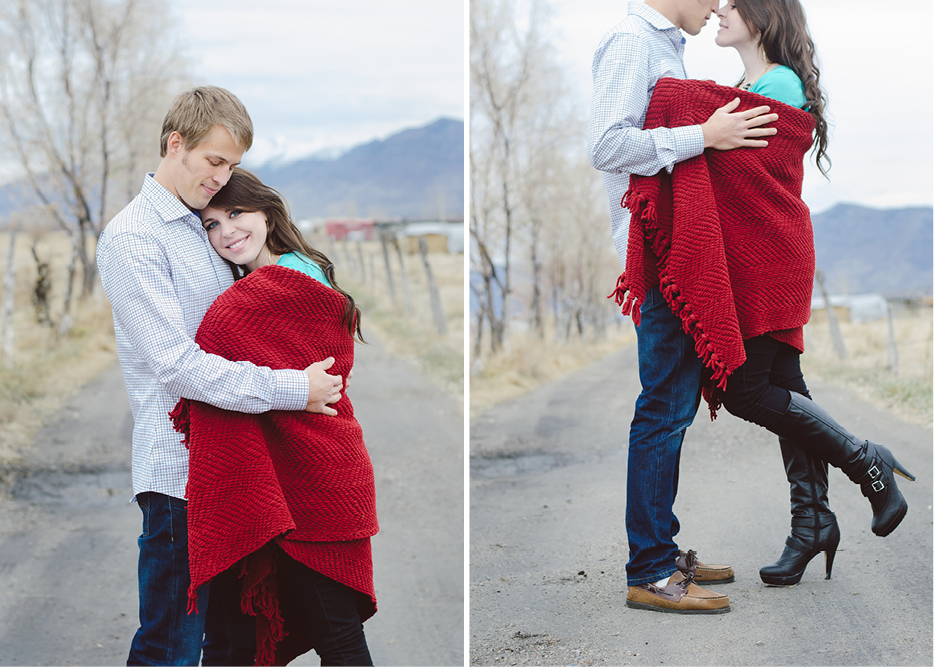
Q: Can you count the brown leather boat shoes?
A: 2